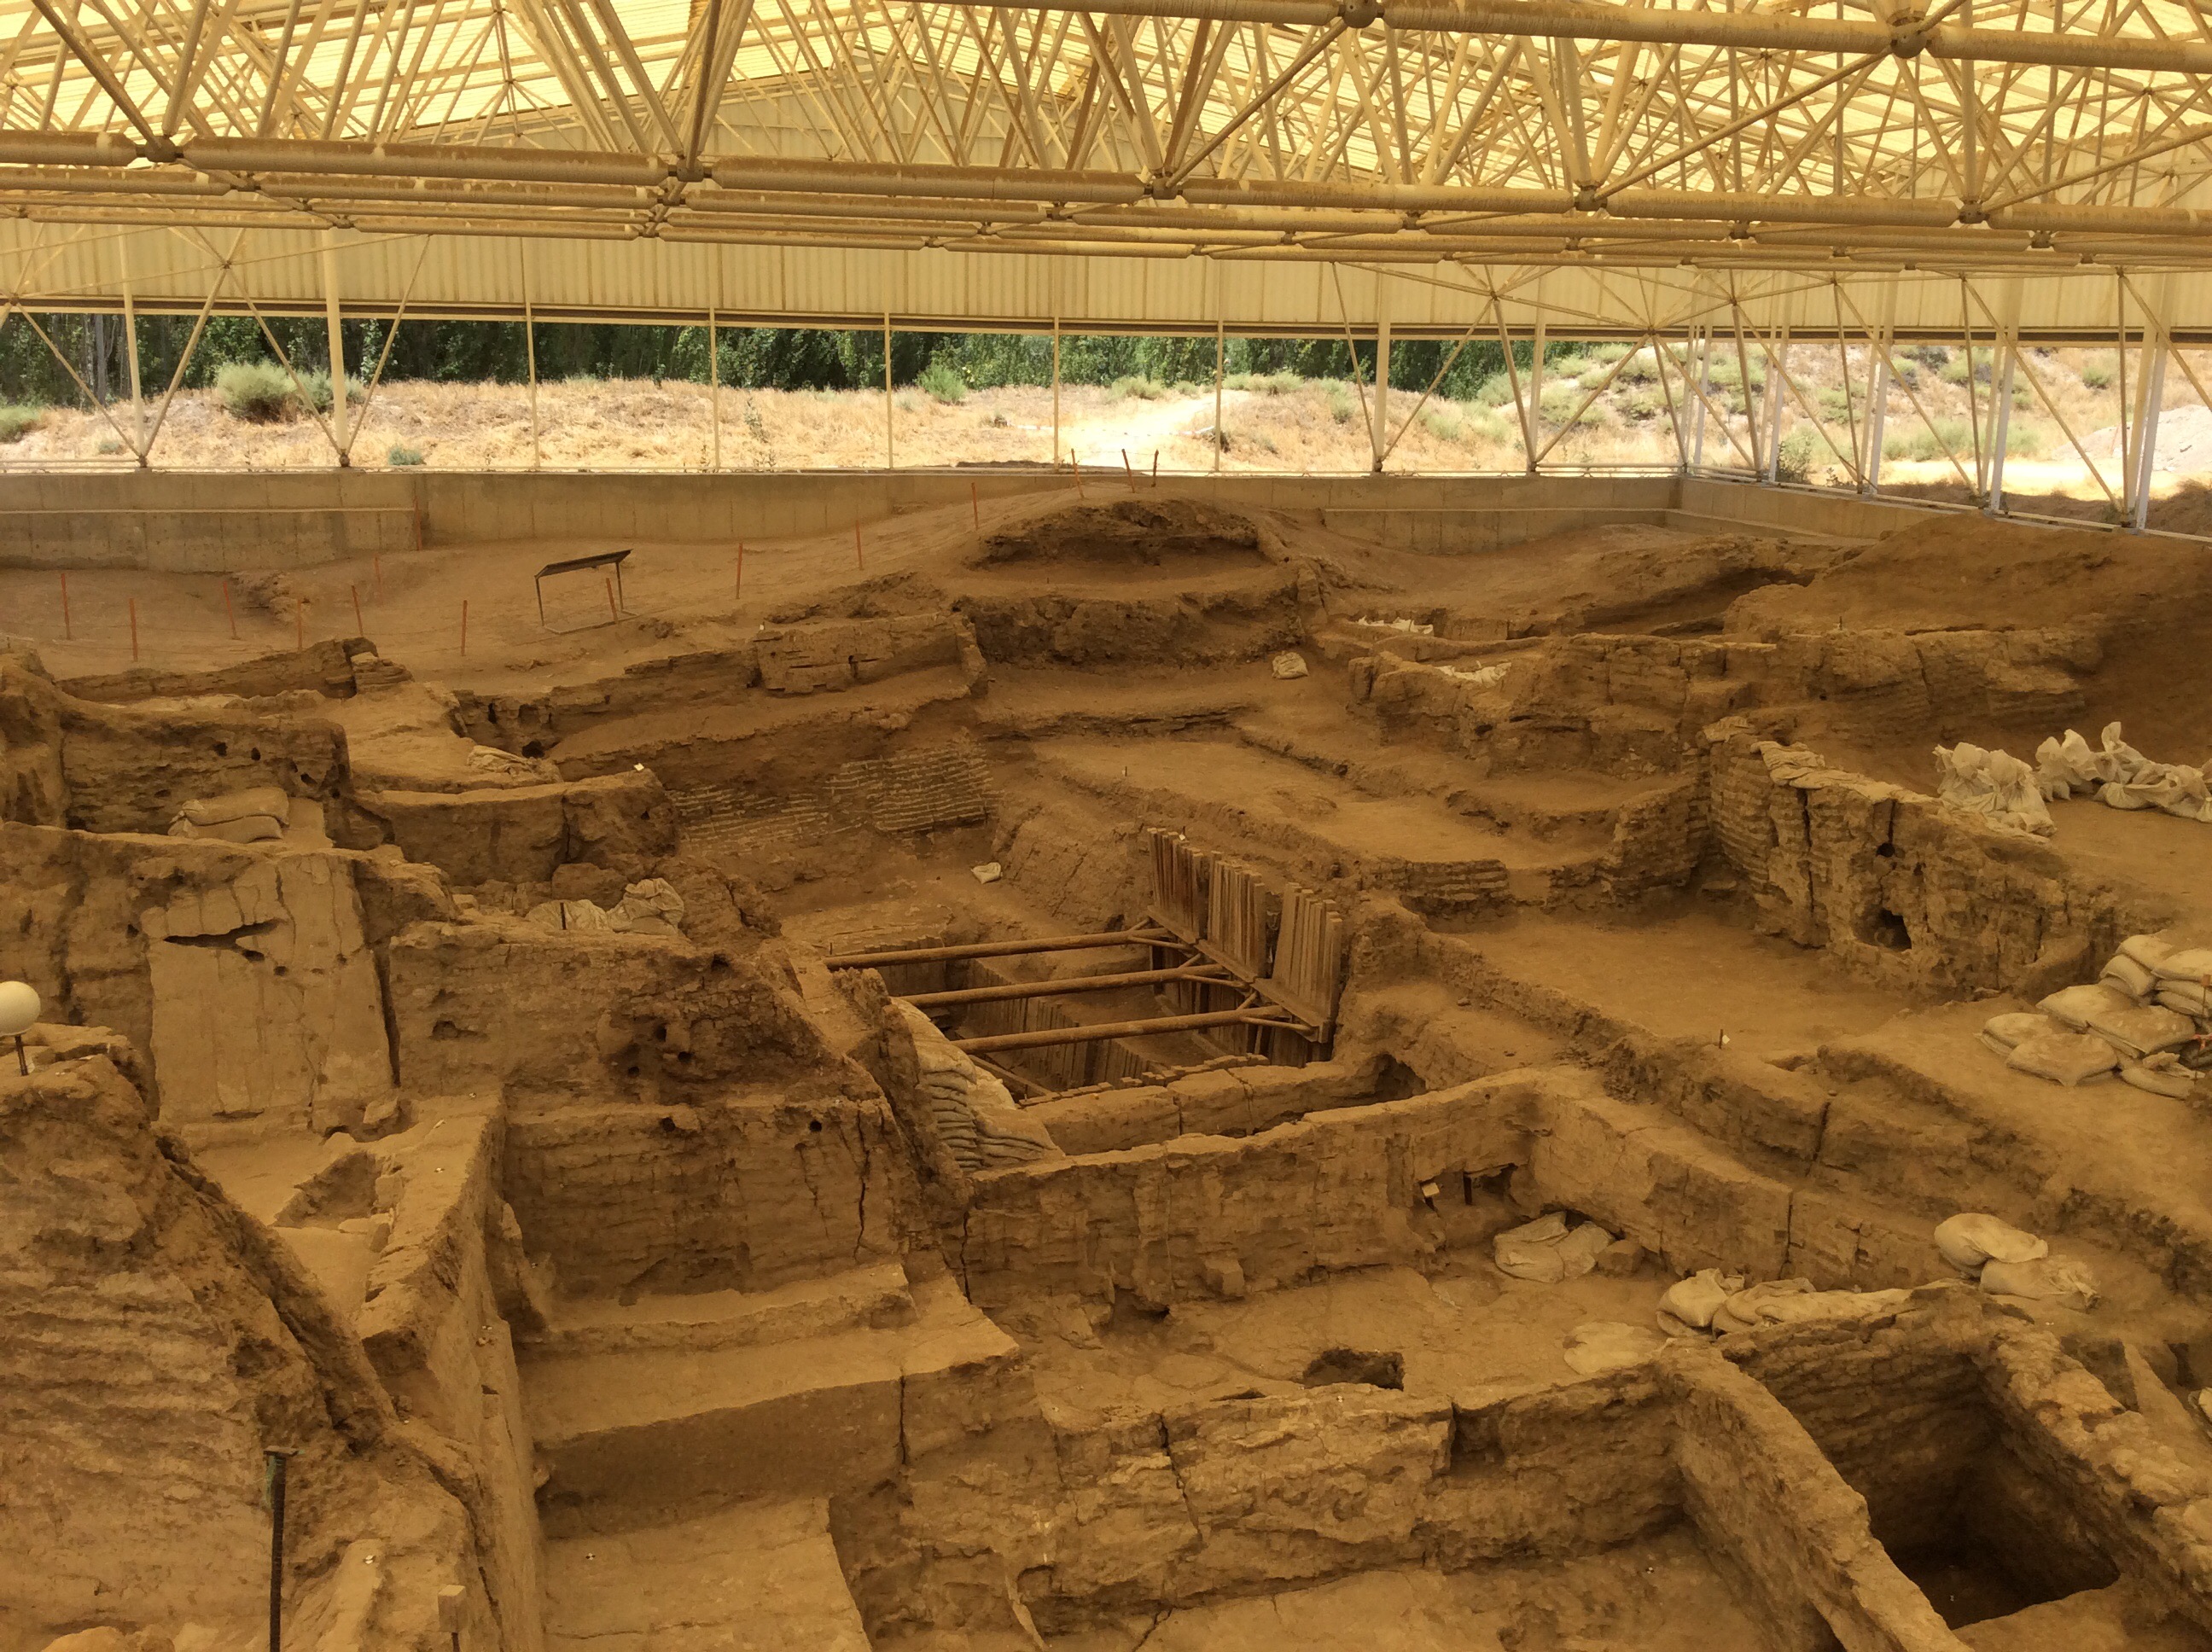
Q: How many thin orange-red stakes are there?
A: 15